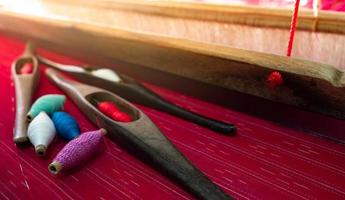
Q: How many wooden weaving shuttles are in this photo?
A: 3